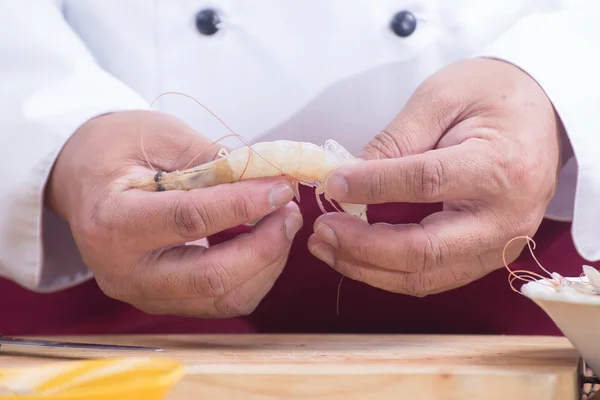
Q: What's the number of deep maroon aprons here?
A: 1